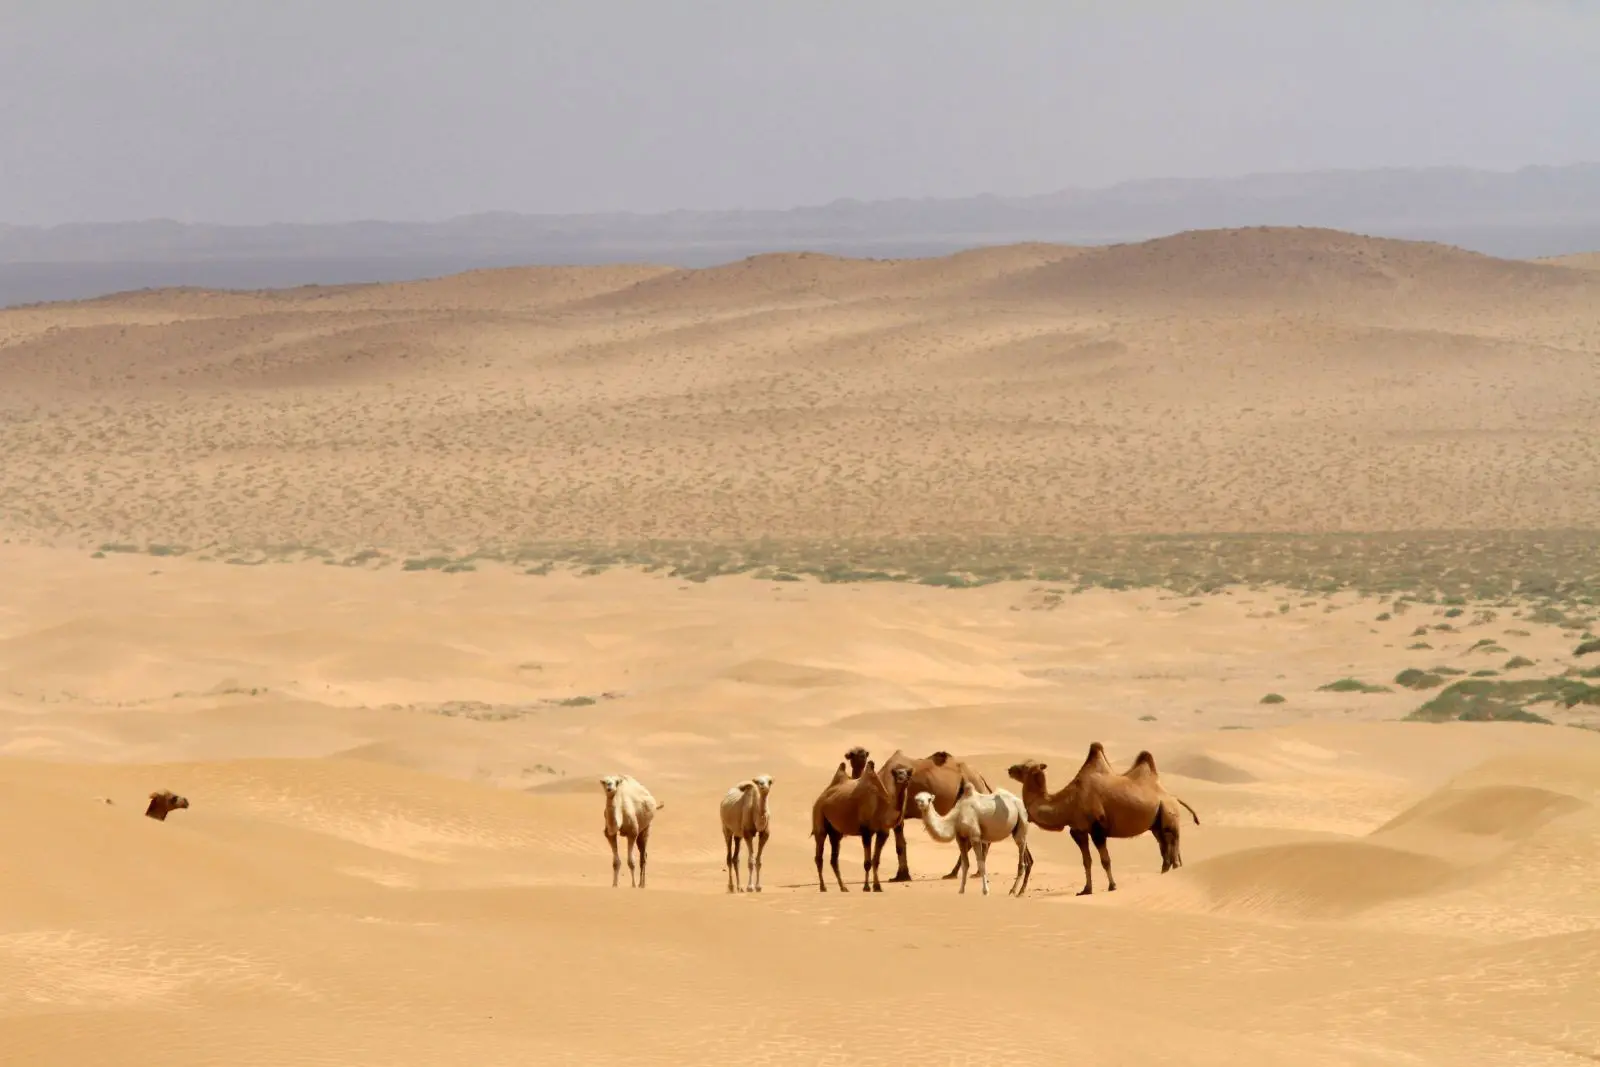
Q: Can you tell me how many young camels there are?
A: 3